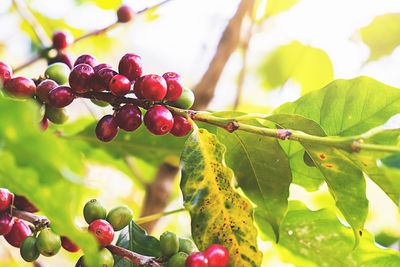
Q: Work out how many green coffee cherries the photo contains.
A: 12